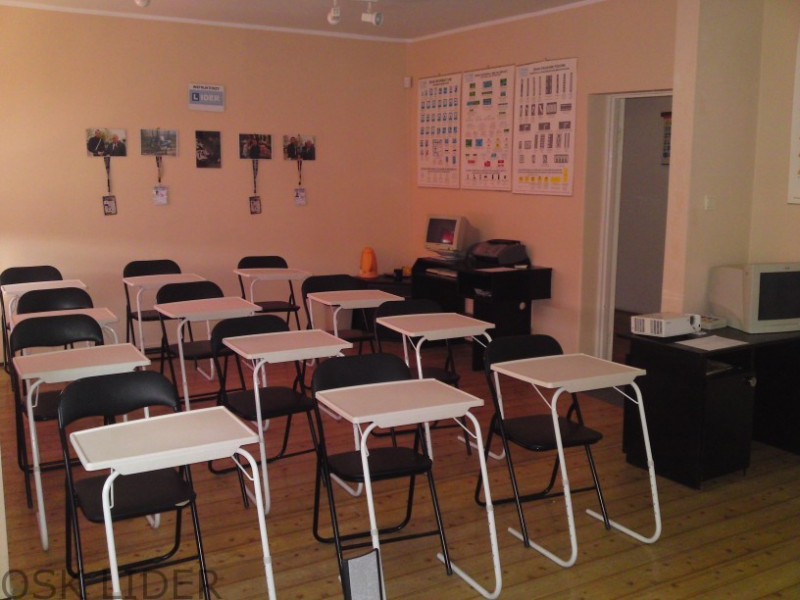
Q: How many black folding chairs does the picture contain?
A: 12